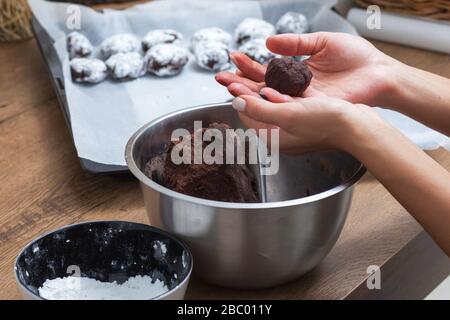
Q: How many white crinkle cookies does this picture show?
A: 11